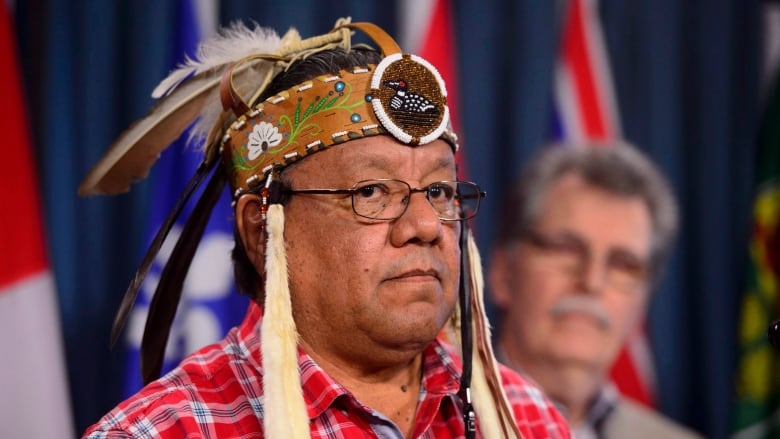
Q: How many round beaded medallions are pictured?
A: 1